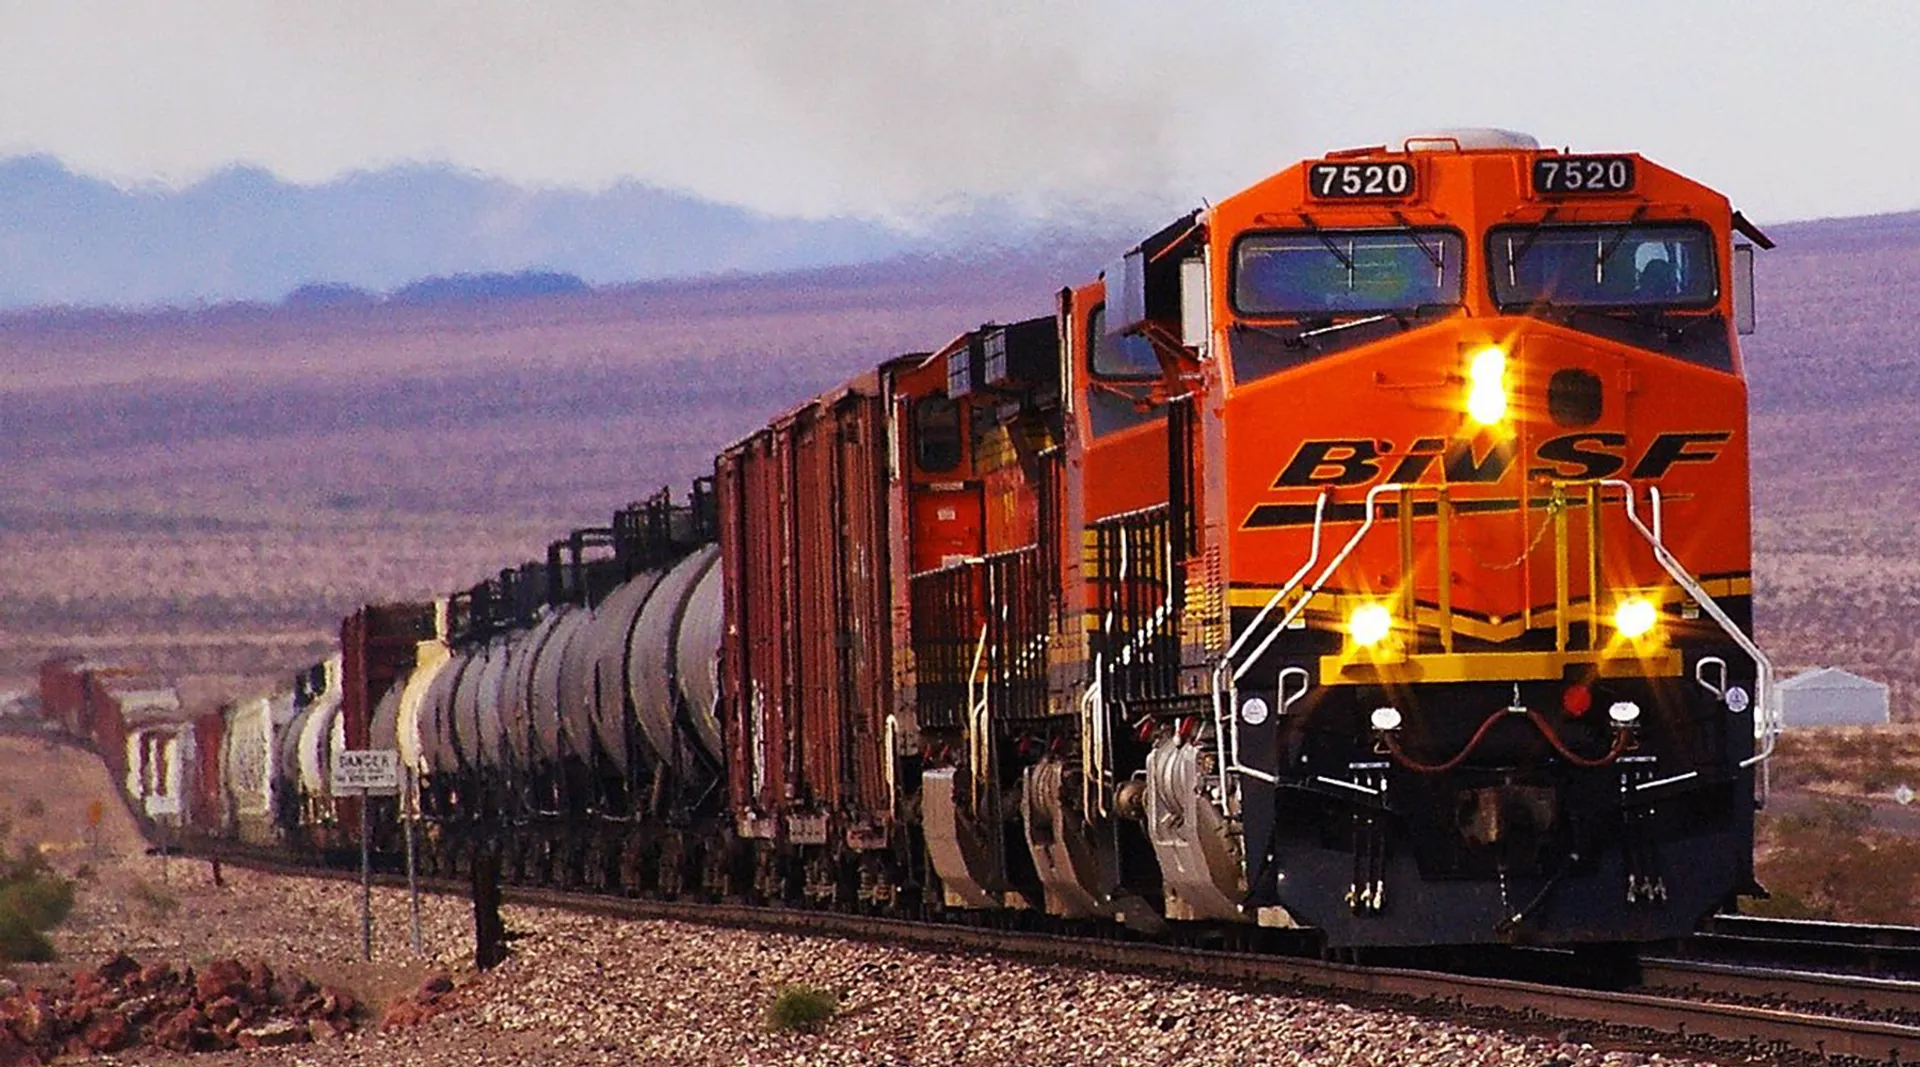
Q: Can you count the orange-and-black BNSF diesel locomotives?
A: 3